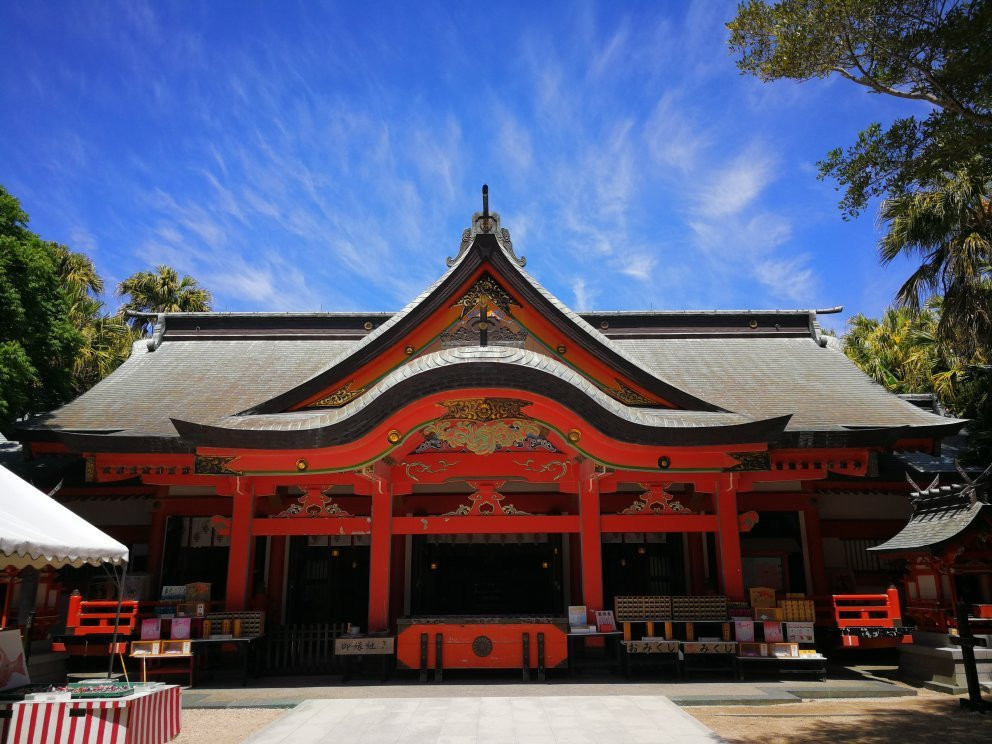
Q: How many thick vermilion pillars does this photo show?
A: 4